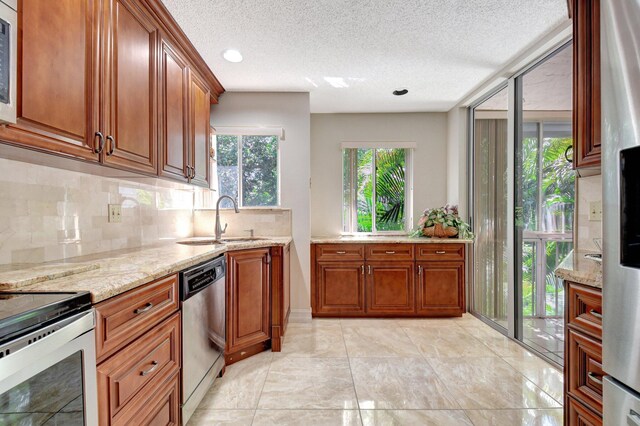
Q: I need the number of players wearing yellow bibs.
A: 0